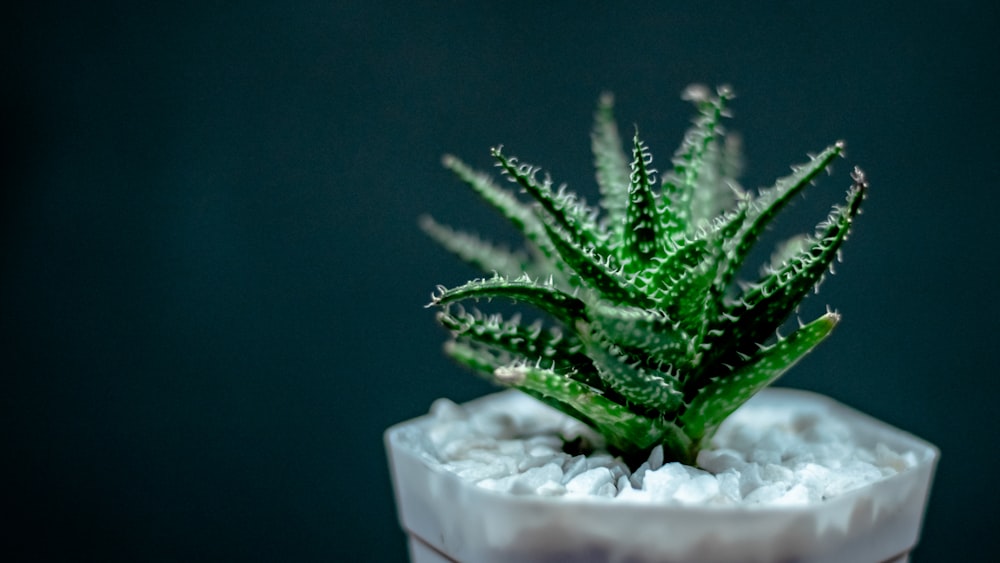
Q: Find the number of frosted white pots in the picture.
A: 1